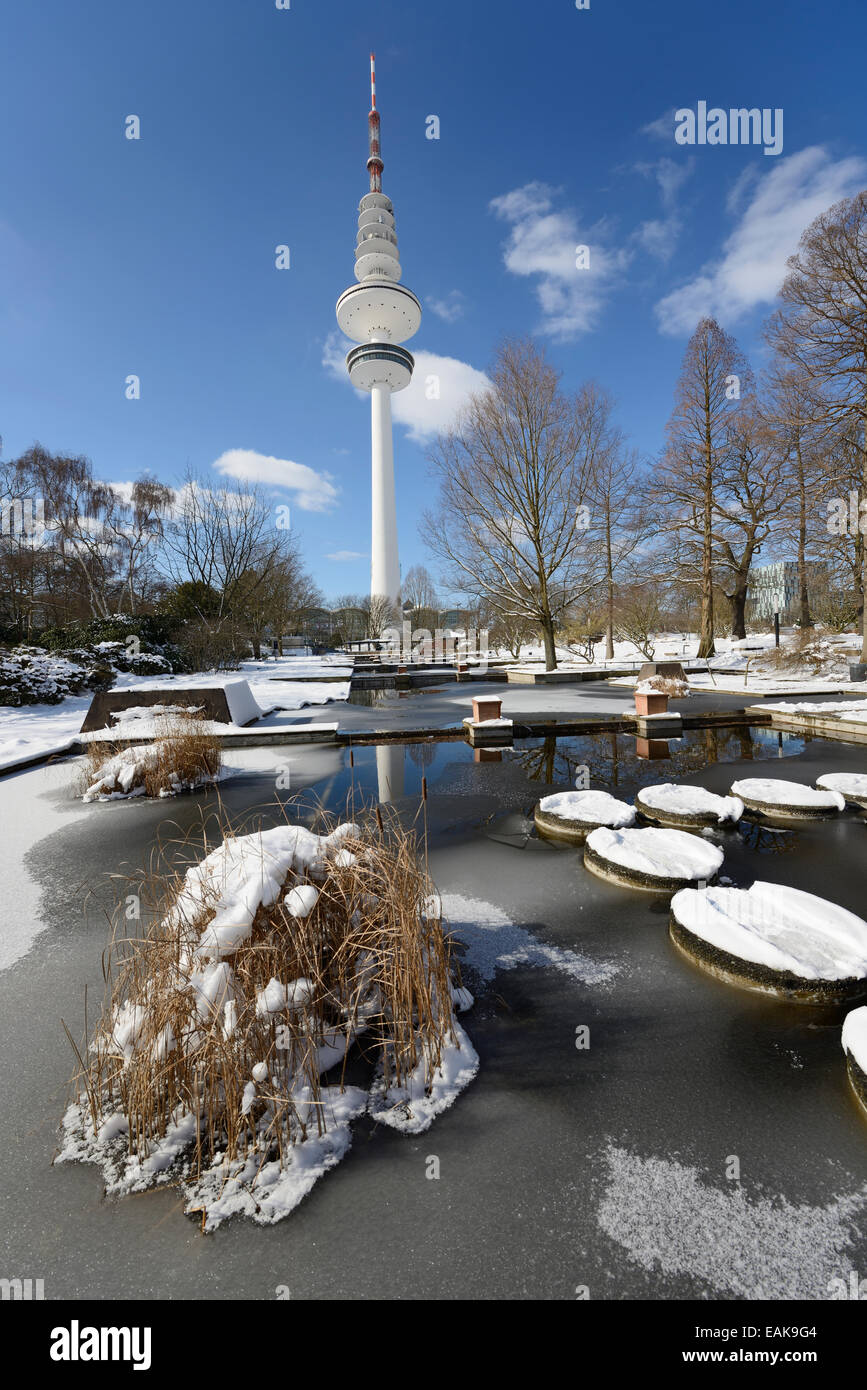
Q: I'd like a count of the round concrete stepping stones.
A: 7